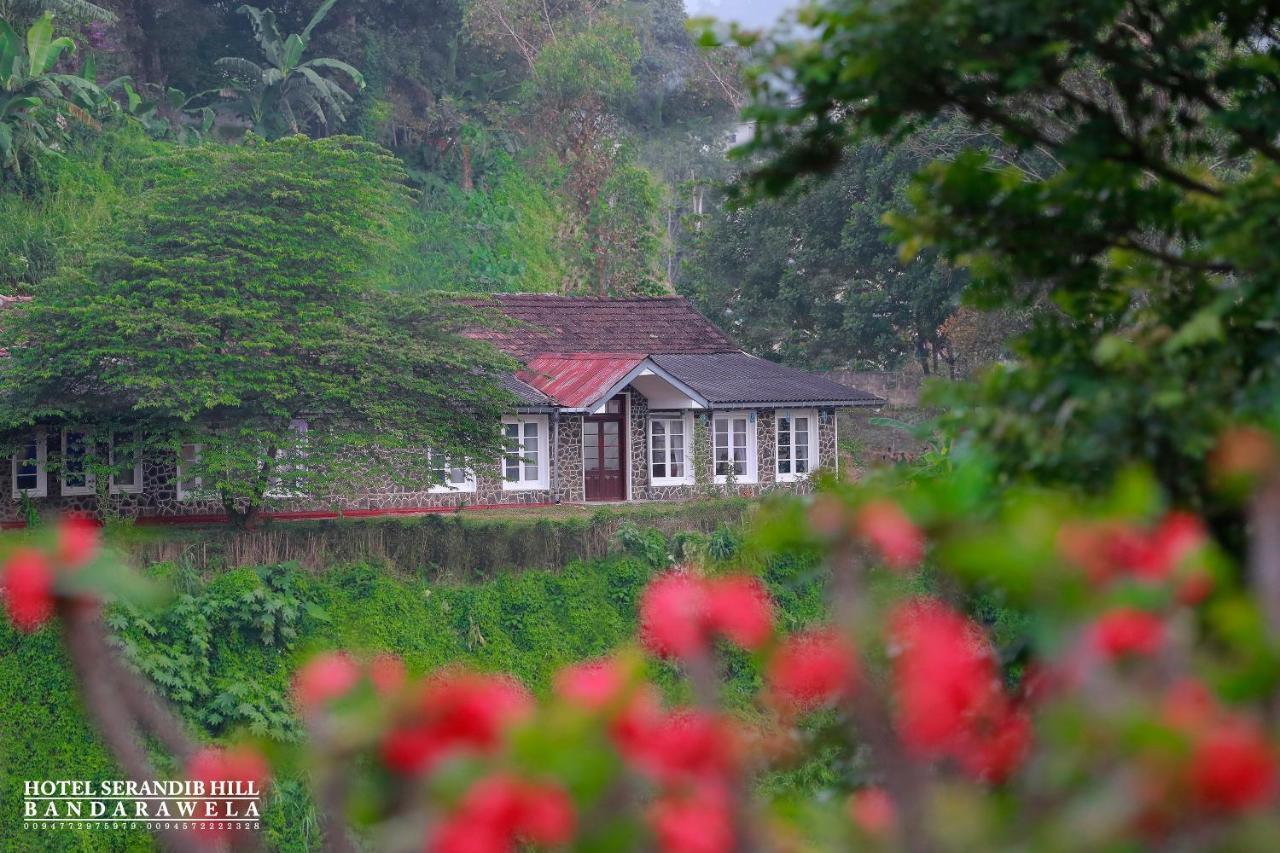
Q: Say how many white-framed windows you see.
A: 10